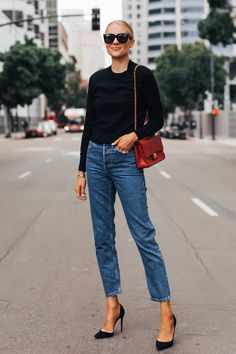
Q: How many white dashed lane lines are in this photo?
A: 4